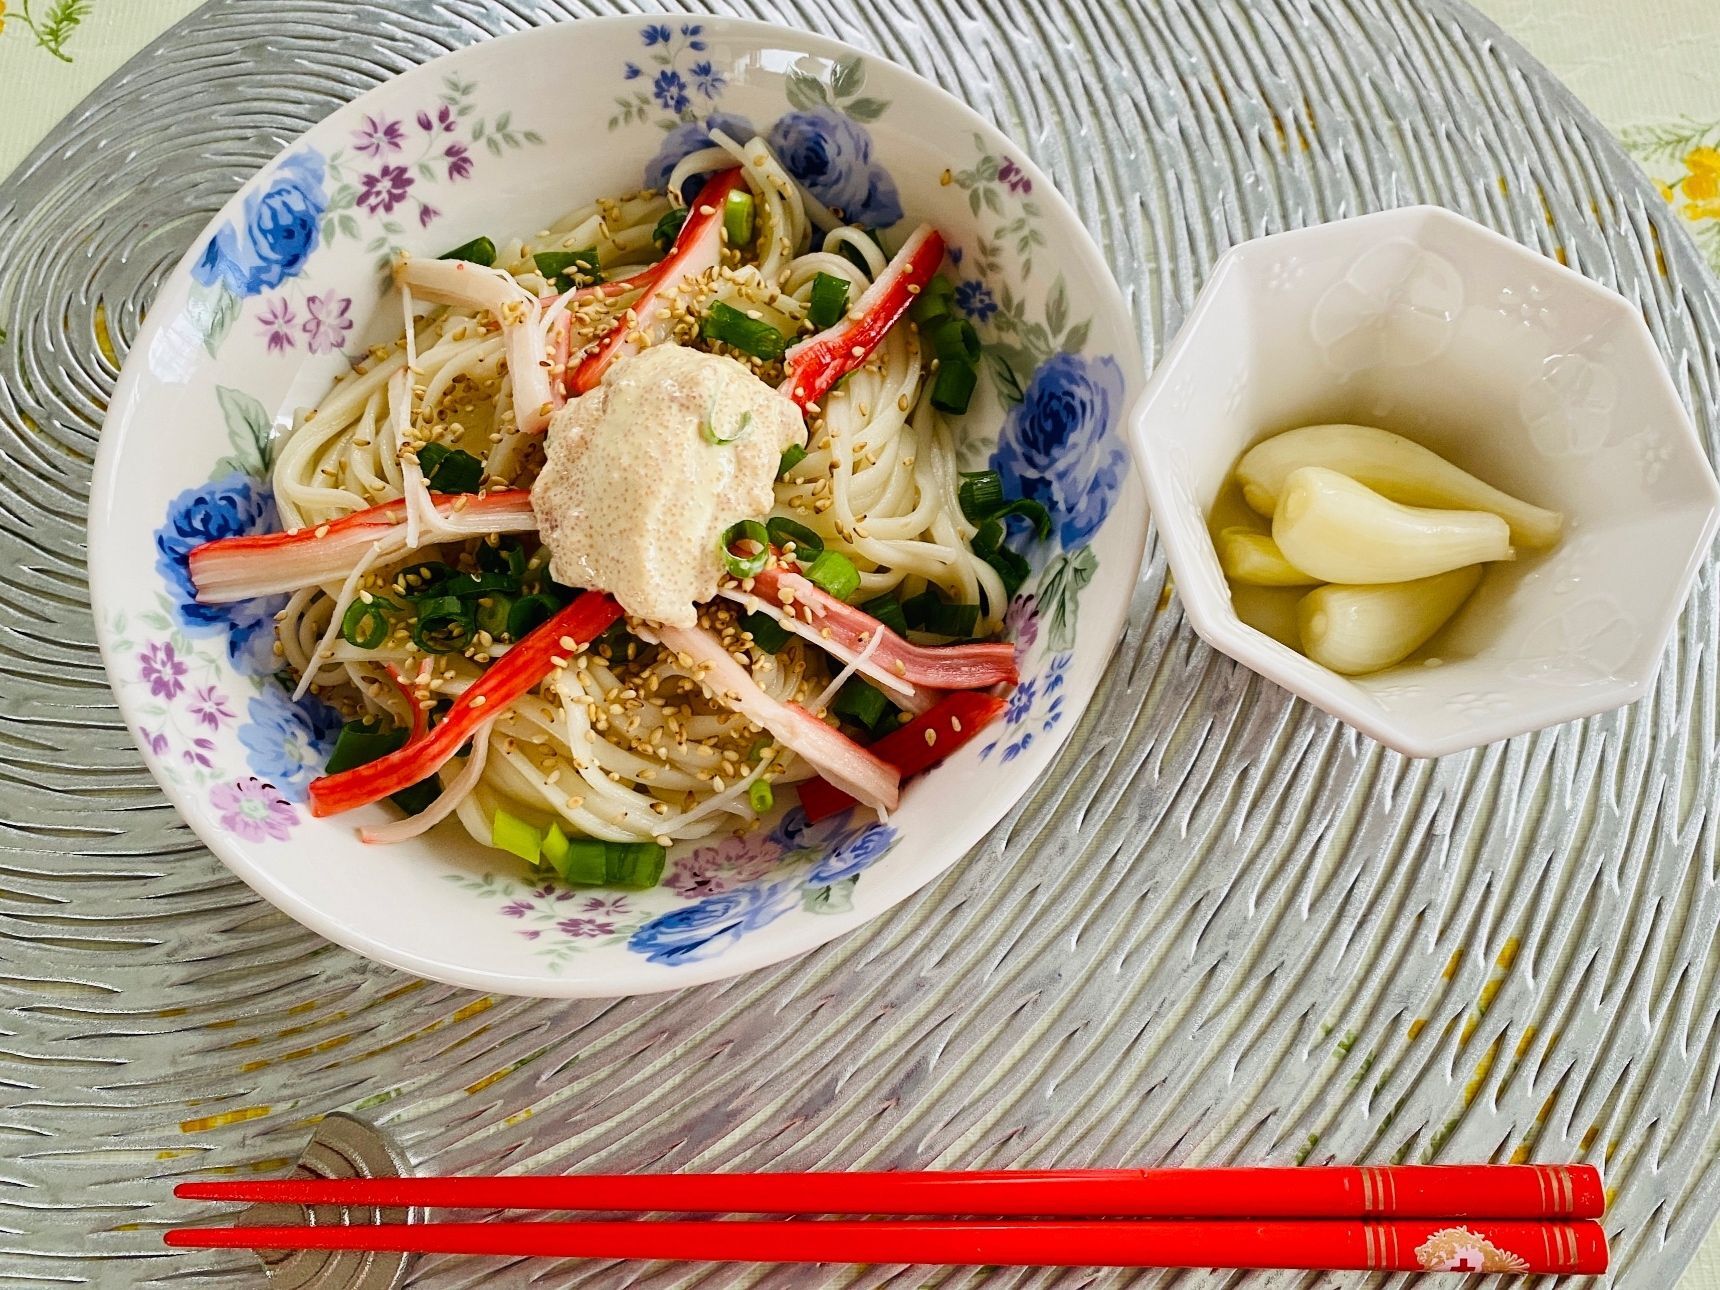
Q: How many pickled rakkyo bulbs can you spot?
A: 4